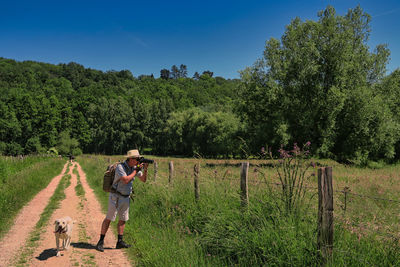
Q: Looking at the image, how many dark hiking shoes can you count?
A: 2